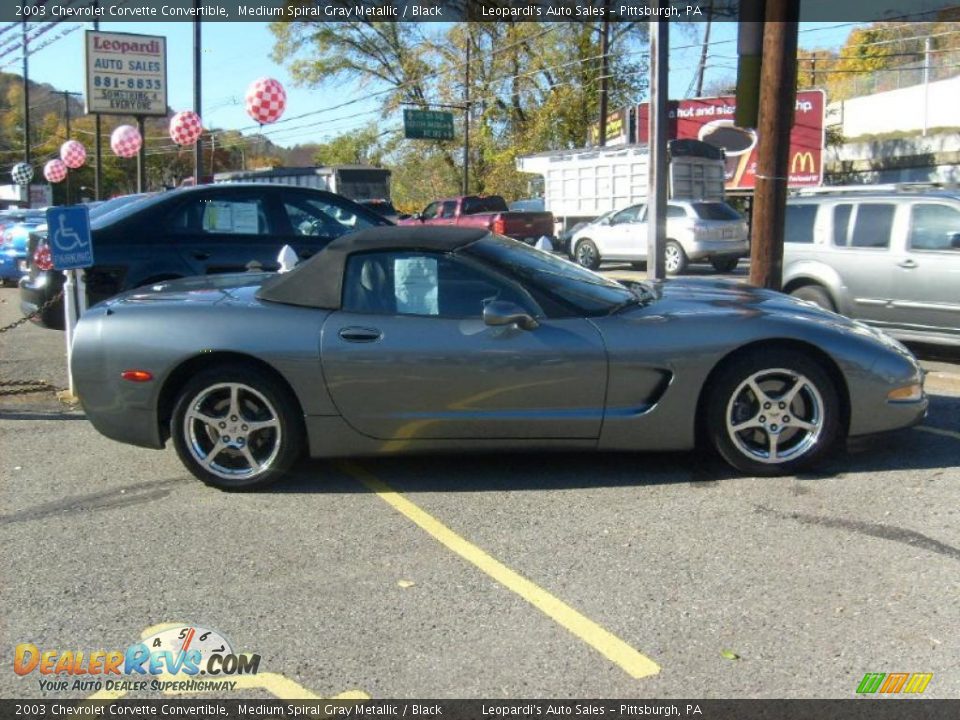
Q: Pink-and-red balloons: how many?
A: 5